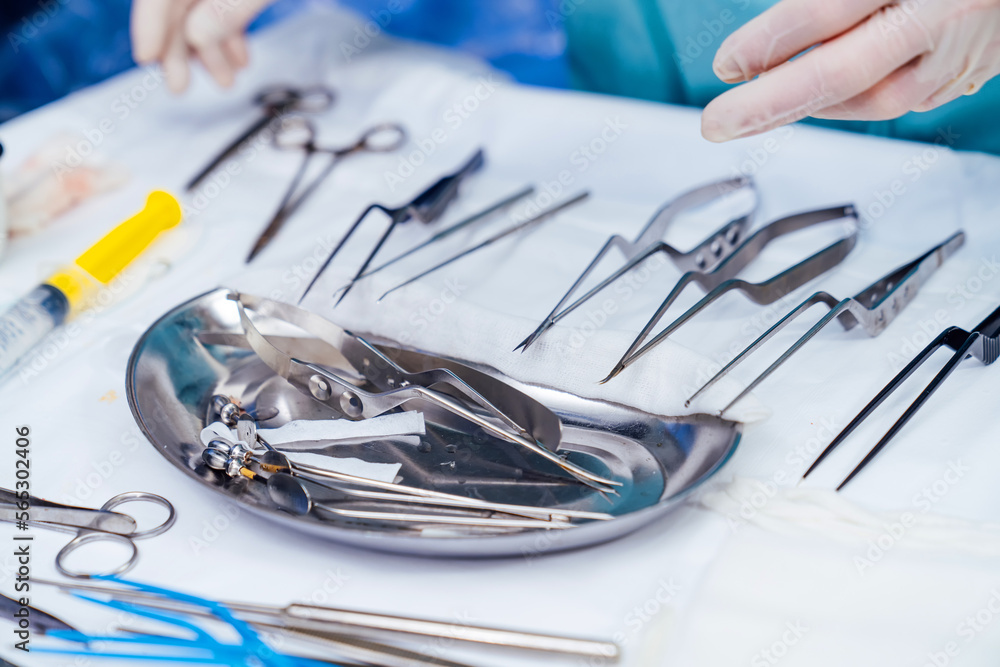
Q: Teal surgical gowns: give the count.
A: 1